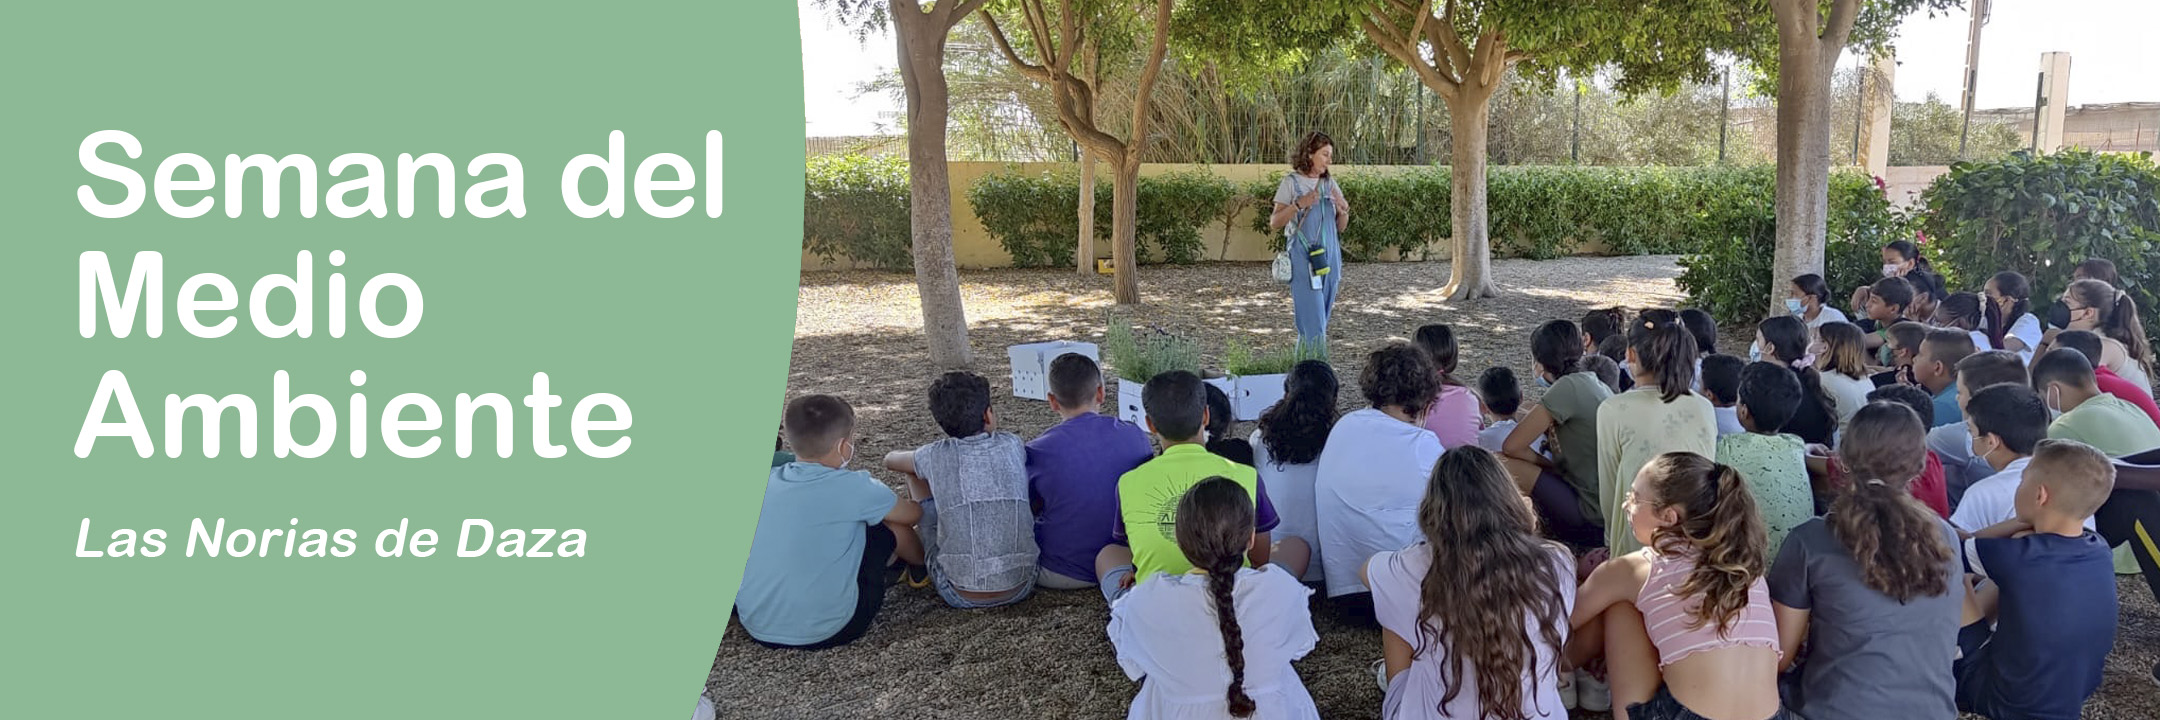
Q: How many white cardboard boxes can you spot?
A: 3